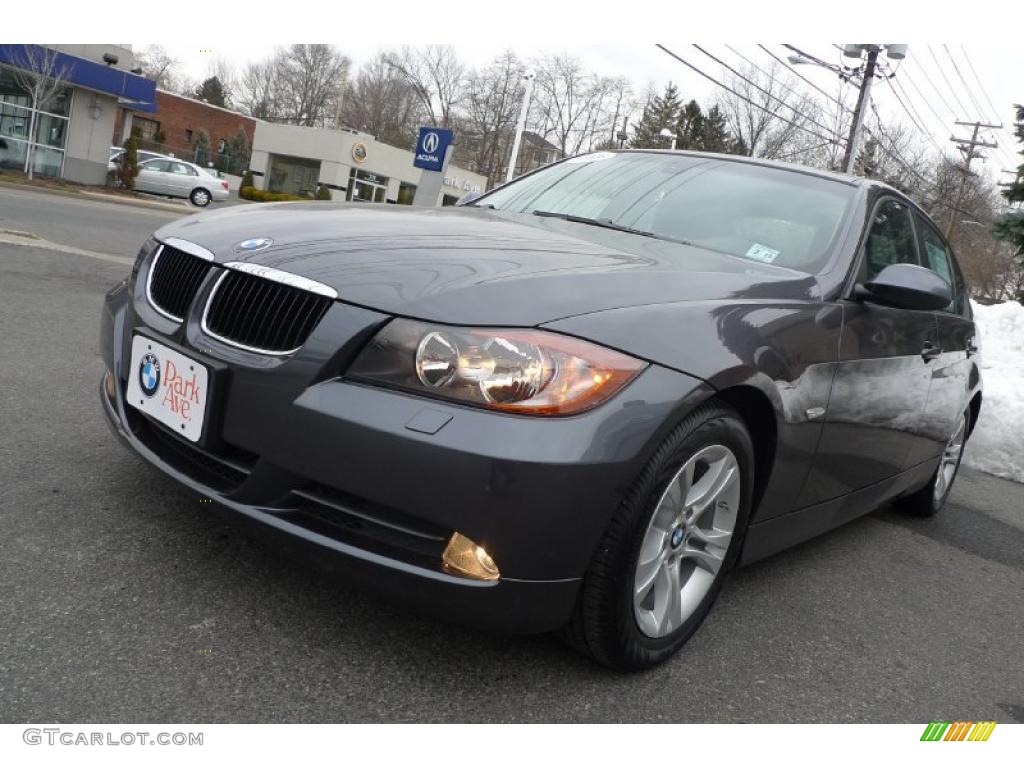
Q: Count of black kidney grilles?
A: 2